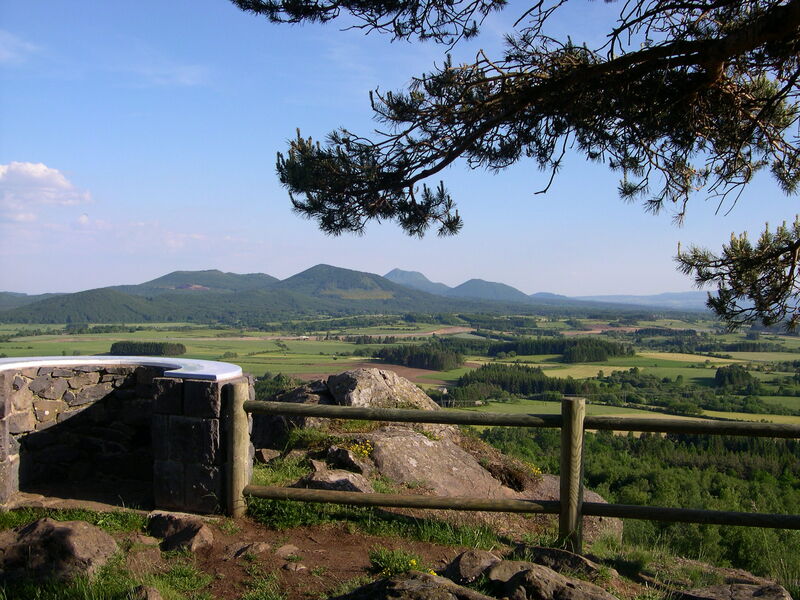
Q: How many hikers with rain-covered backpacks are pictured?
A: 0